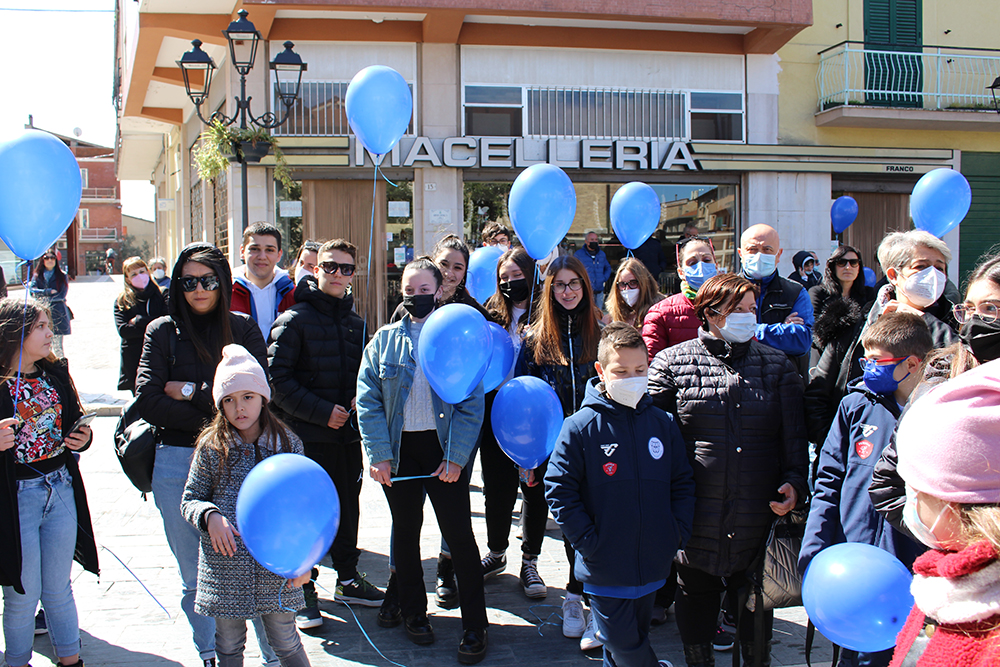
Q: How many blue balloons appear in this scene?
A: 13